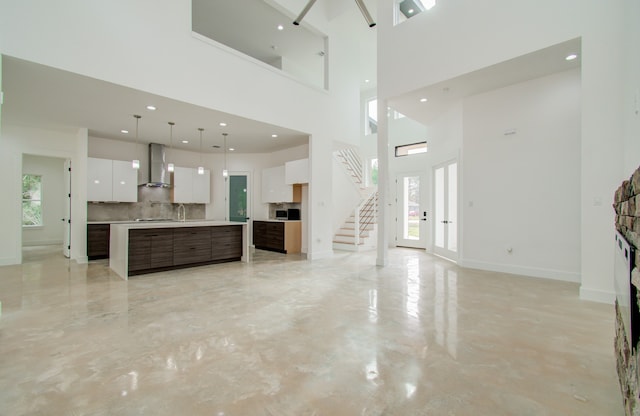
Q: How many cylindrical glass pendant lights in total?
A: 4